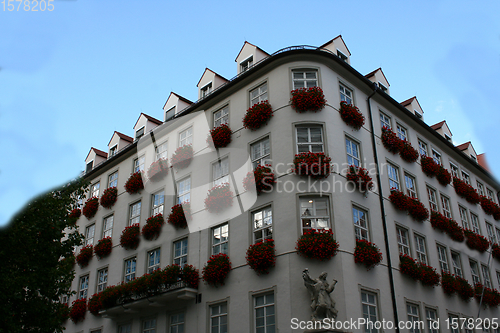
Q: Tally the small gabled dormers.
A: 11